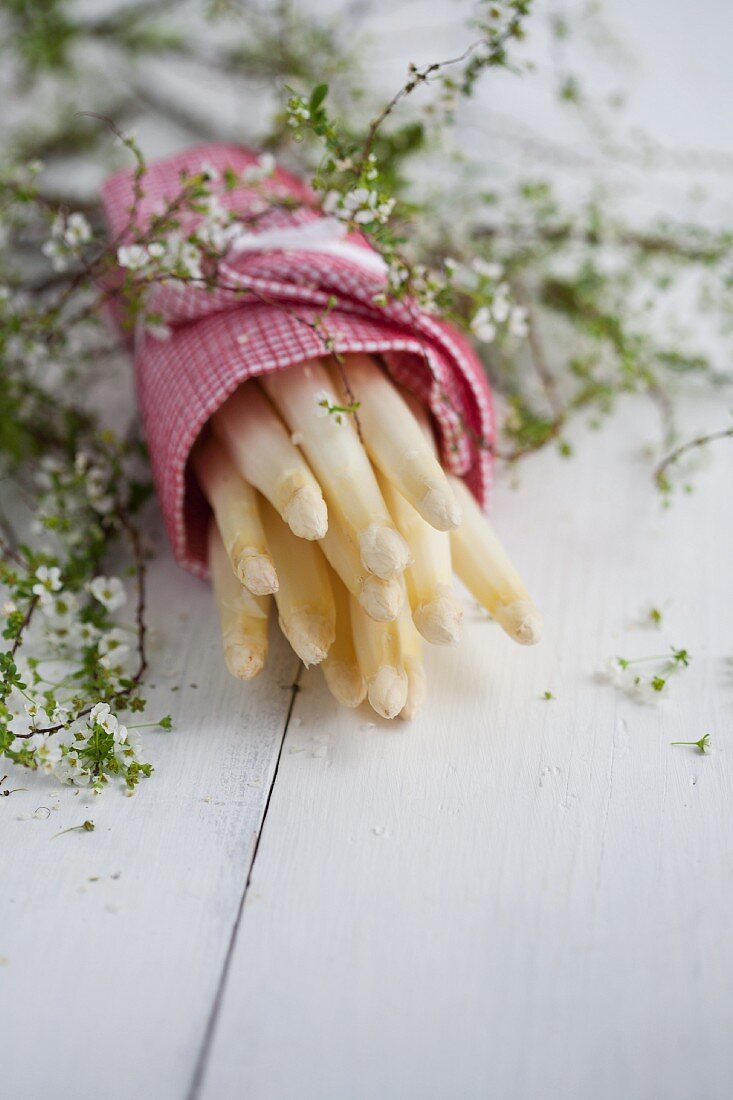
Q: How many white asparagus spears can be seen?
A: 12